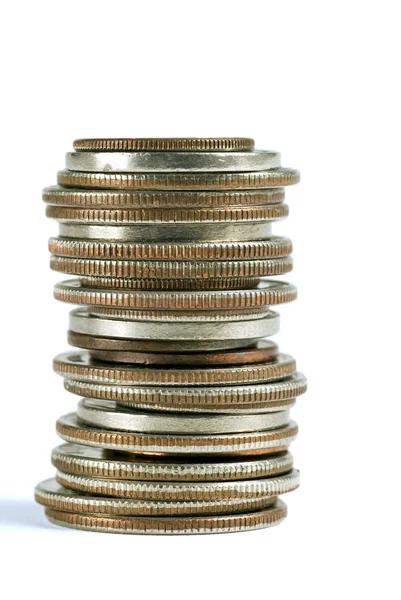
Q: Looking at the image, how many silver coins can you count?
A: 4